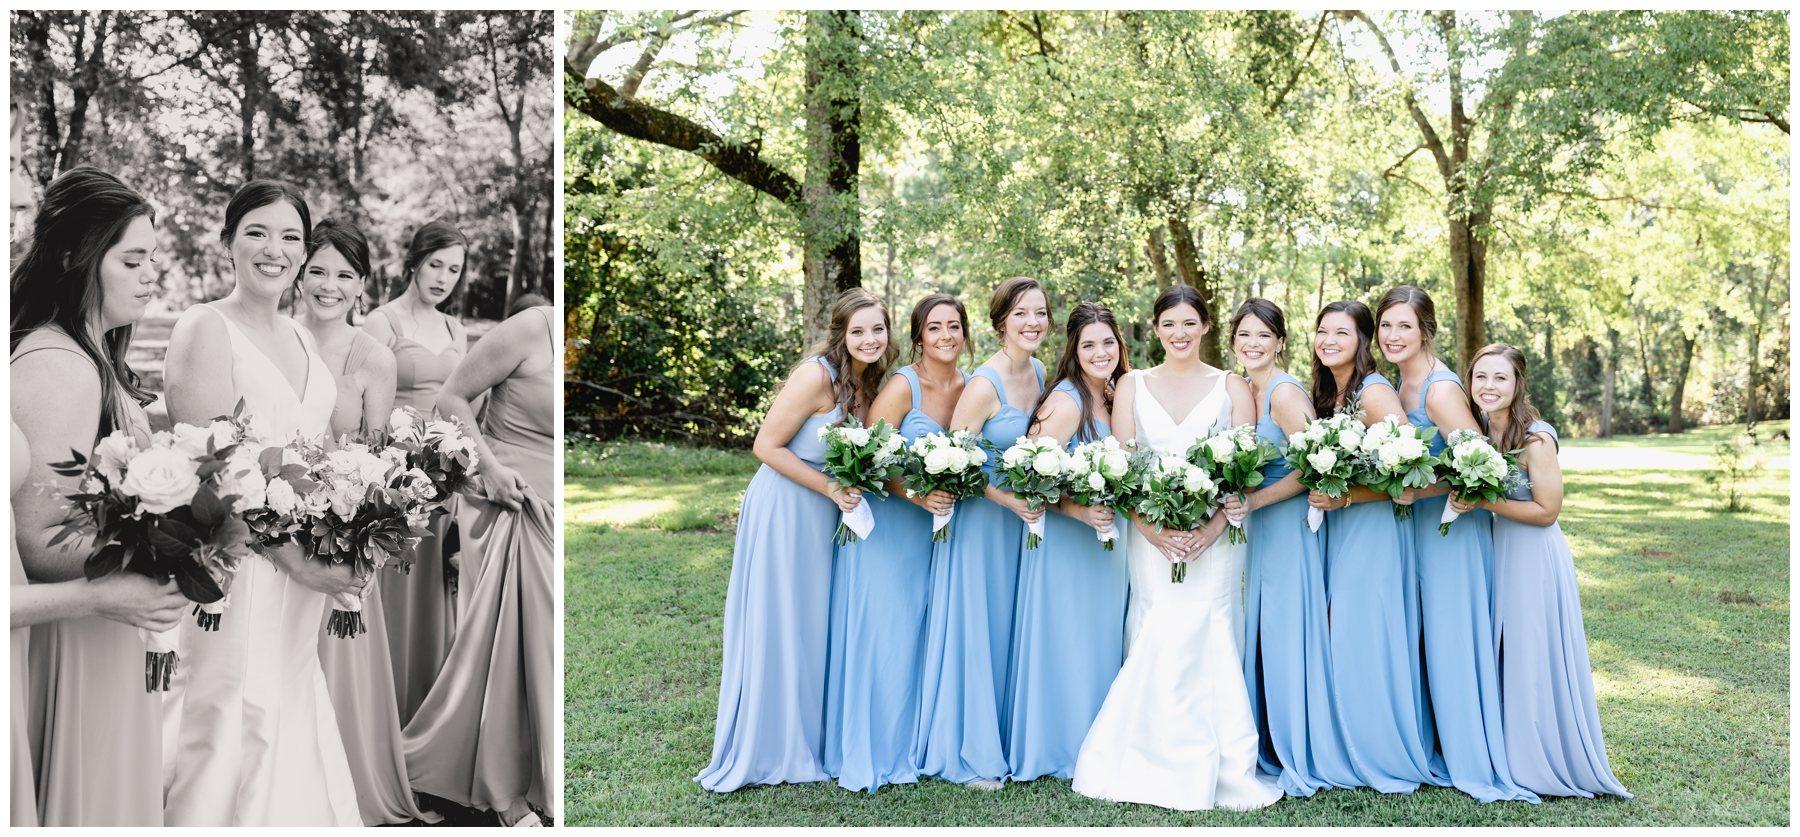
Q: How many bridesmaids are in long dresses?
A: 8